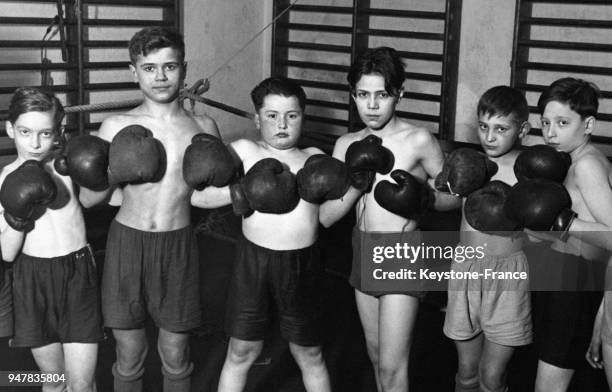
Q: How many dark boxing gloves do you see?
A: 12